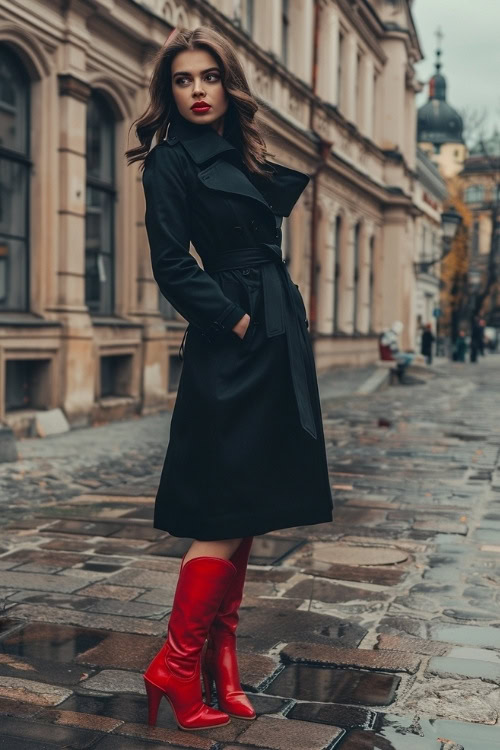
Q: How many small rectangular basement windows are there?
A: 3